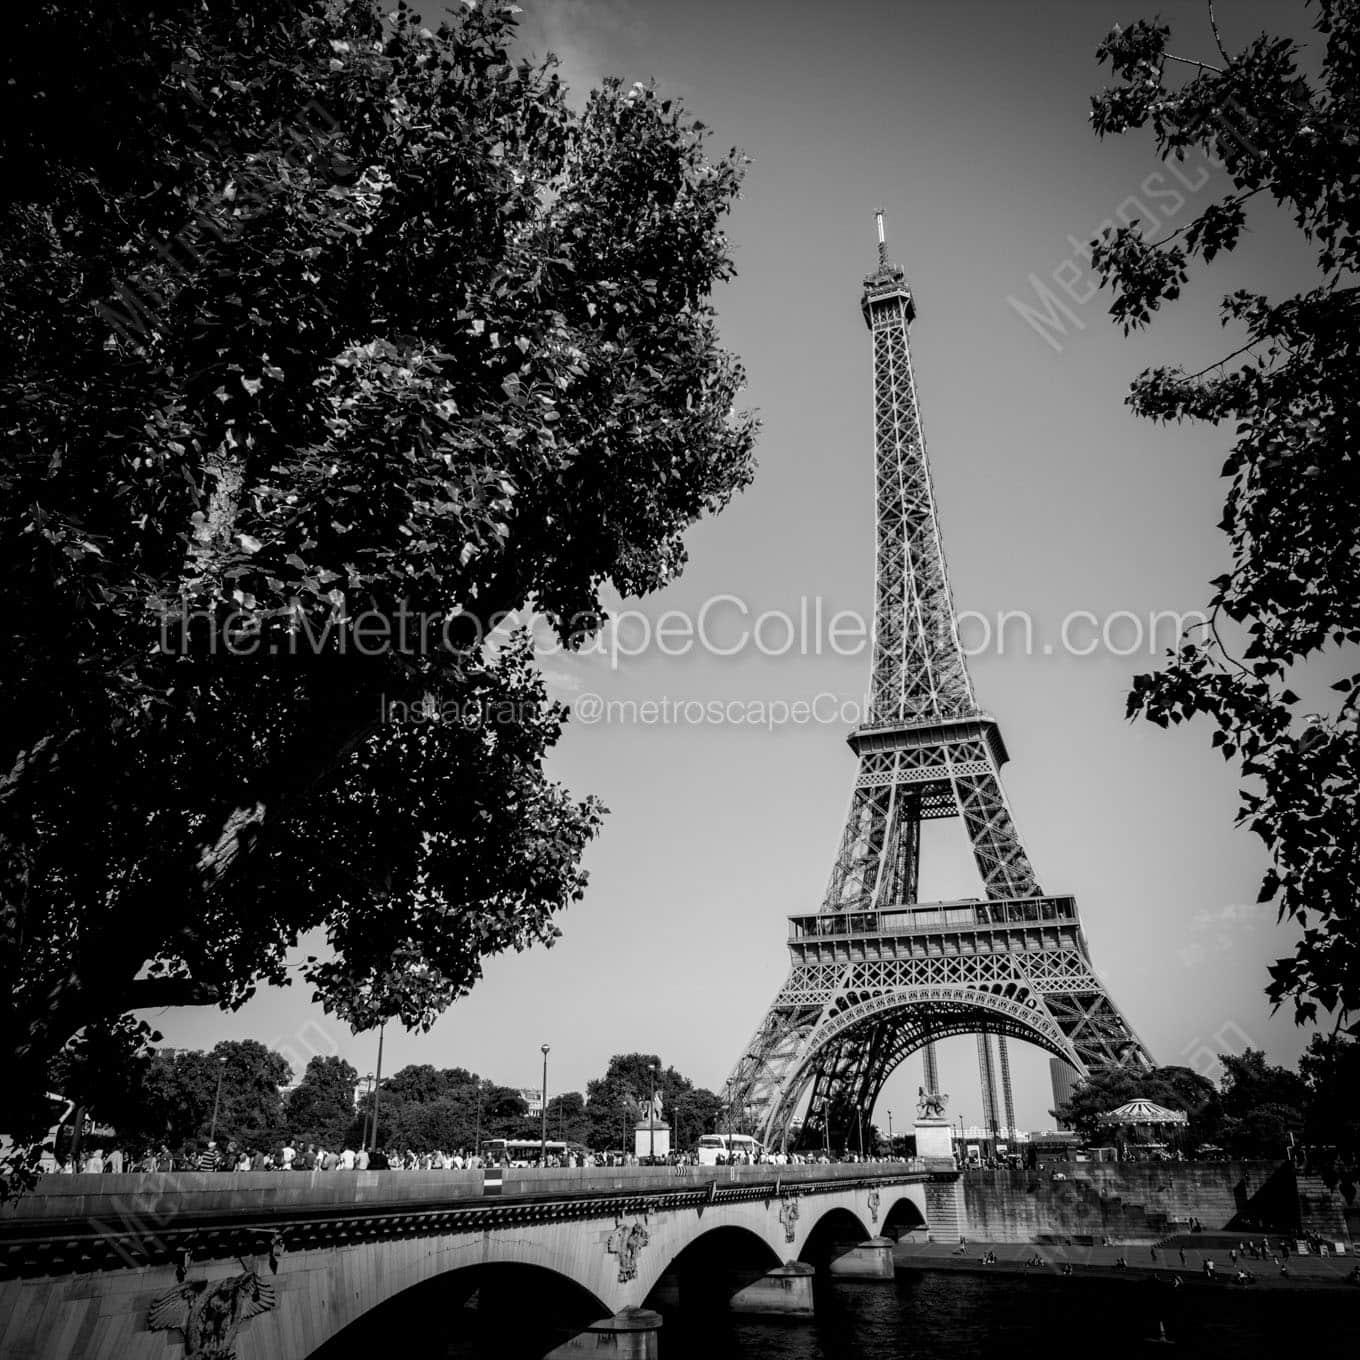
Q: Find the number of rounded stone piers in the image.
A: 3